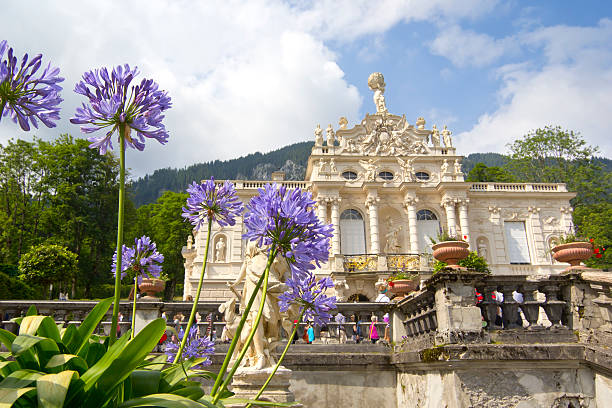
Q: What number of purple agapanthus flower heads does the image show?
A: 7